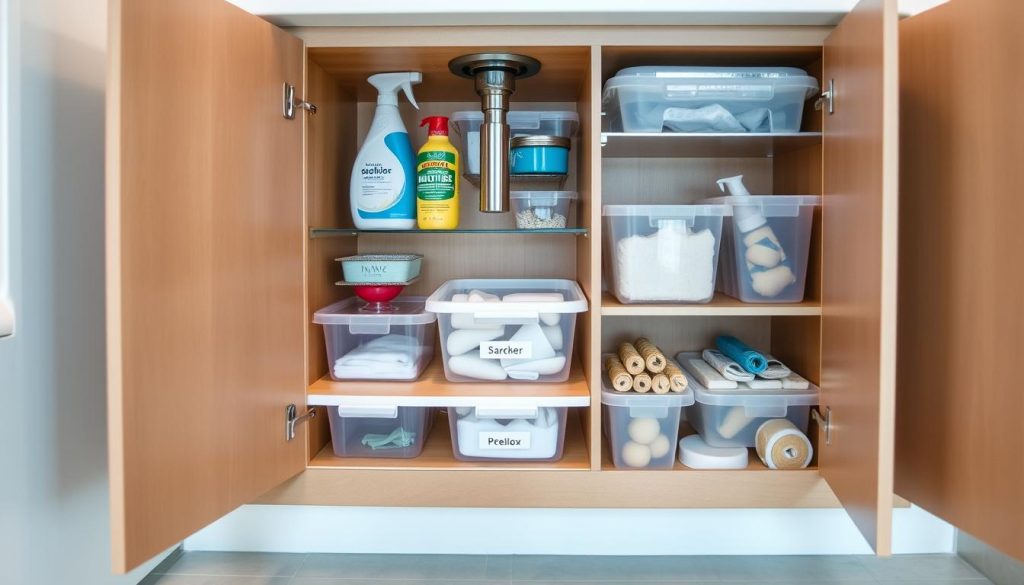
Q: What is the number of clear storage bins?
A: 11